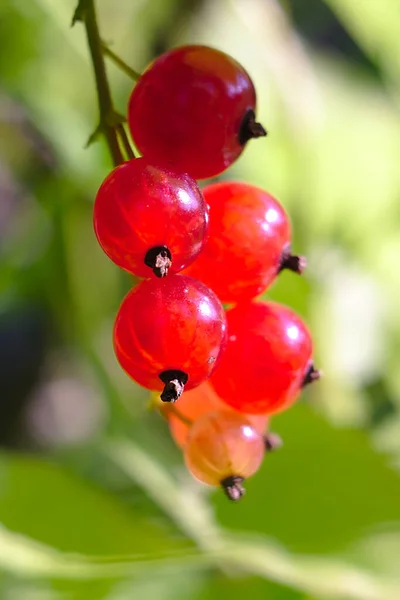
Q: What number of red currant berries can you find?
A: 7